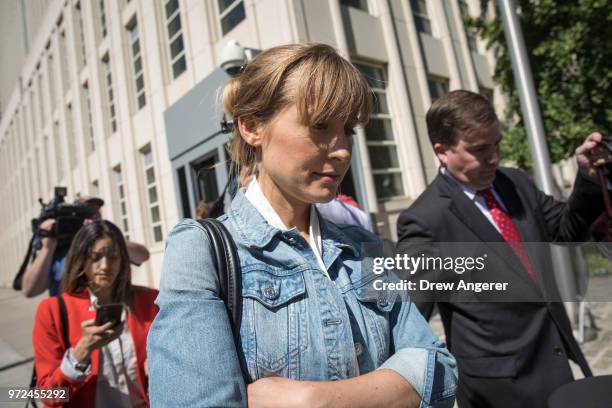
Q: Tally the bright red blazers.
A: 1